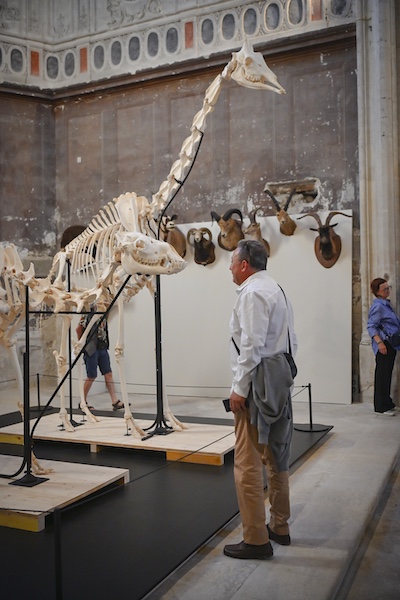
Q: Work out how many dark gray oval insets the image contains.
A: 15